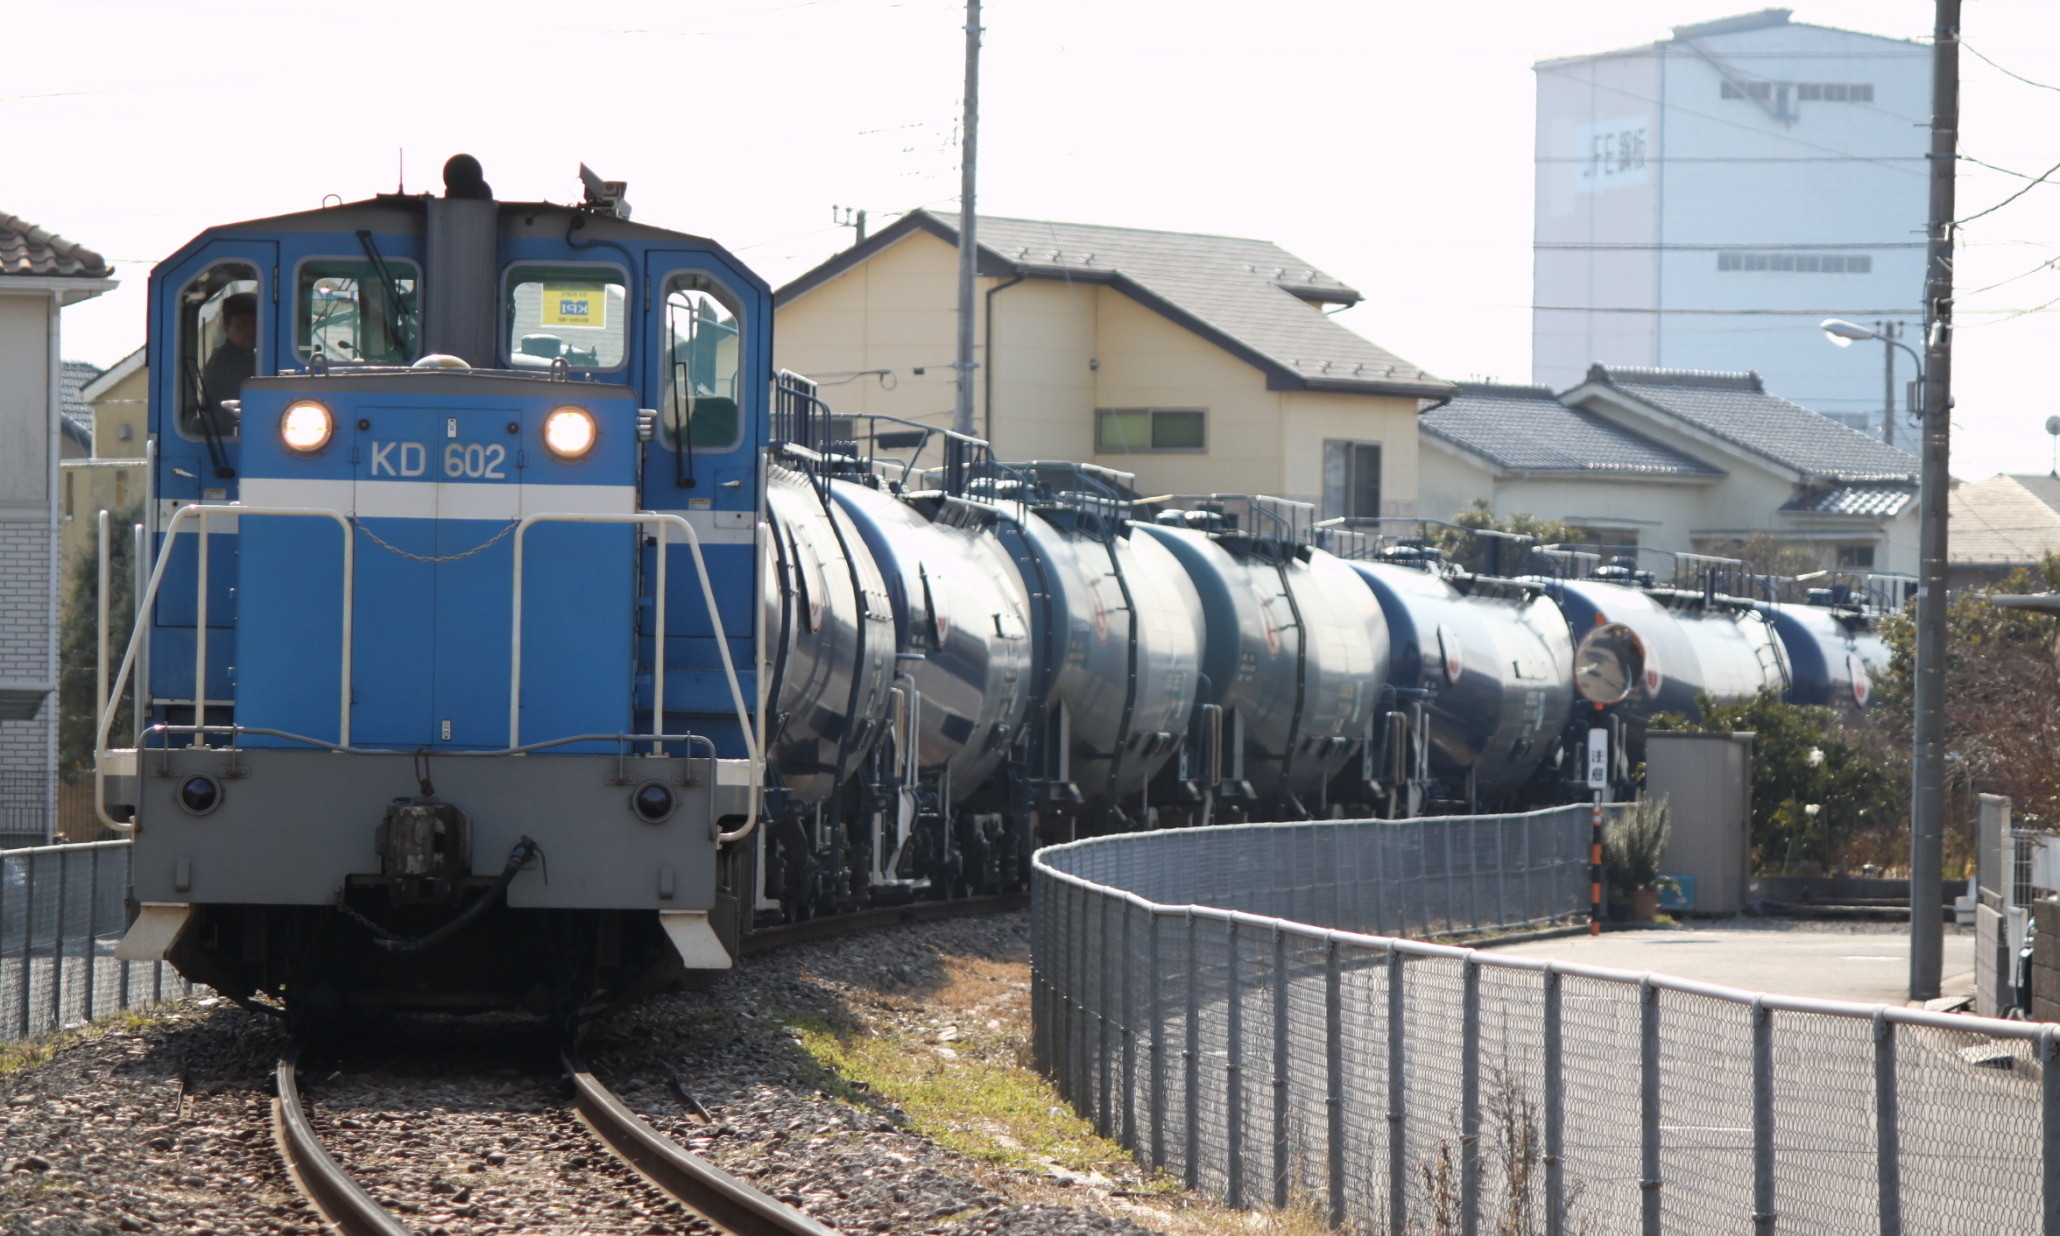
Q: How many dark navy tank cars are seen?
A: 5